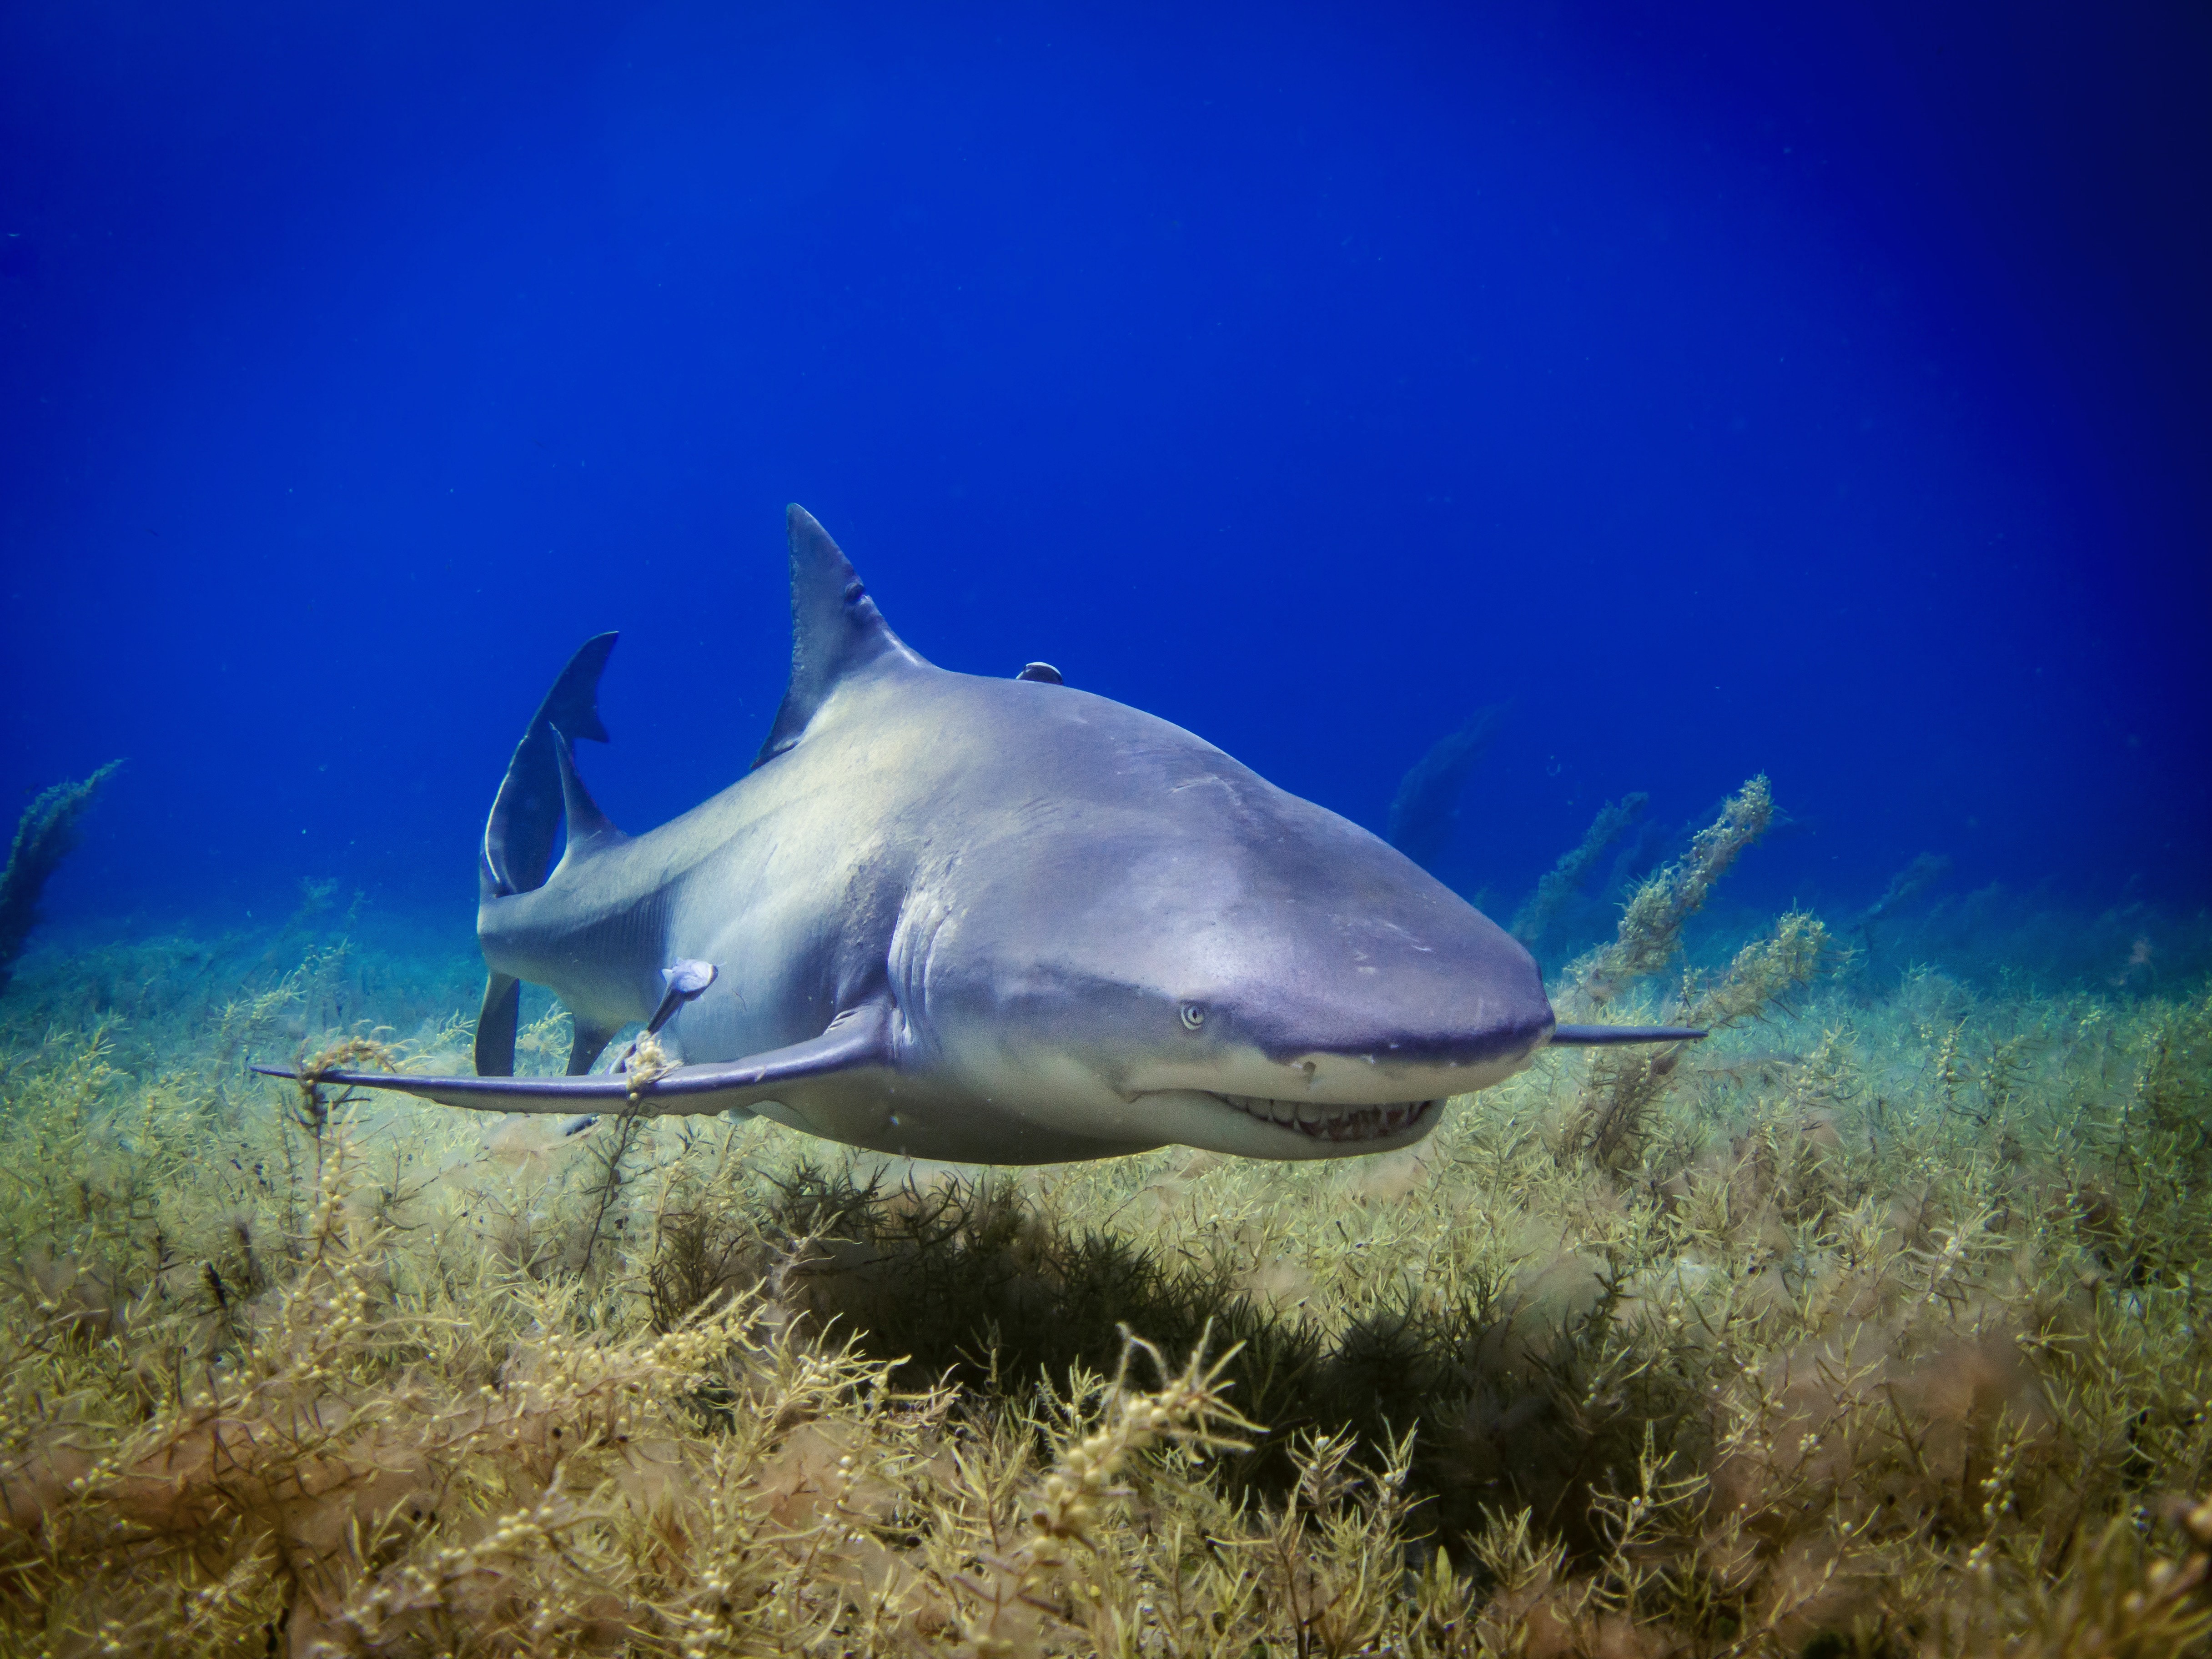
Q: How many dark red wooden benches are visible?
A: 0